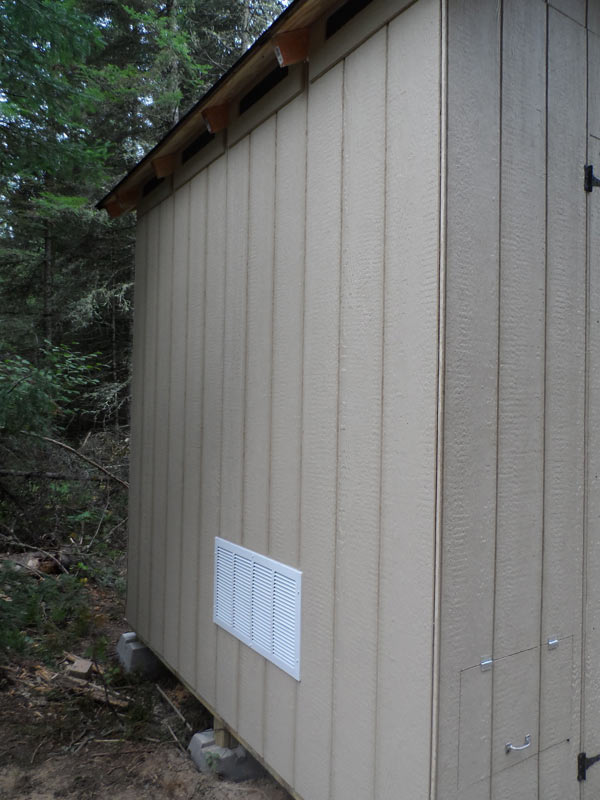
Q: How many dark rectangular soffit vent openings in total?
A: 4